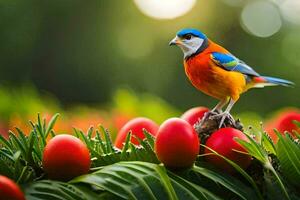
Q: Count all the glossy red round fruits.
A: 7